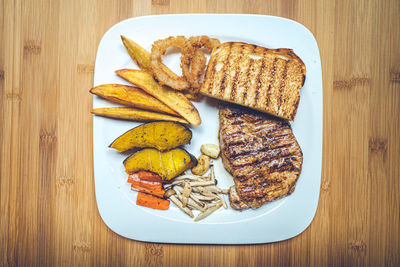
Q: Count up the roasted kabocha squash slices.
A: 2